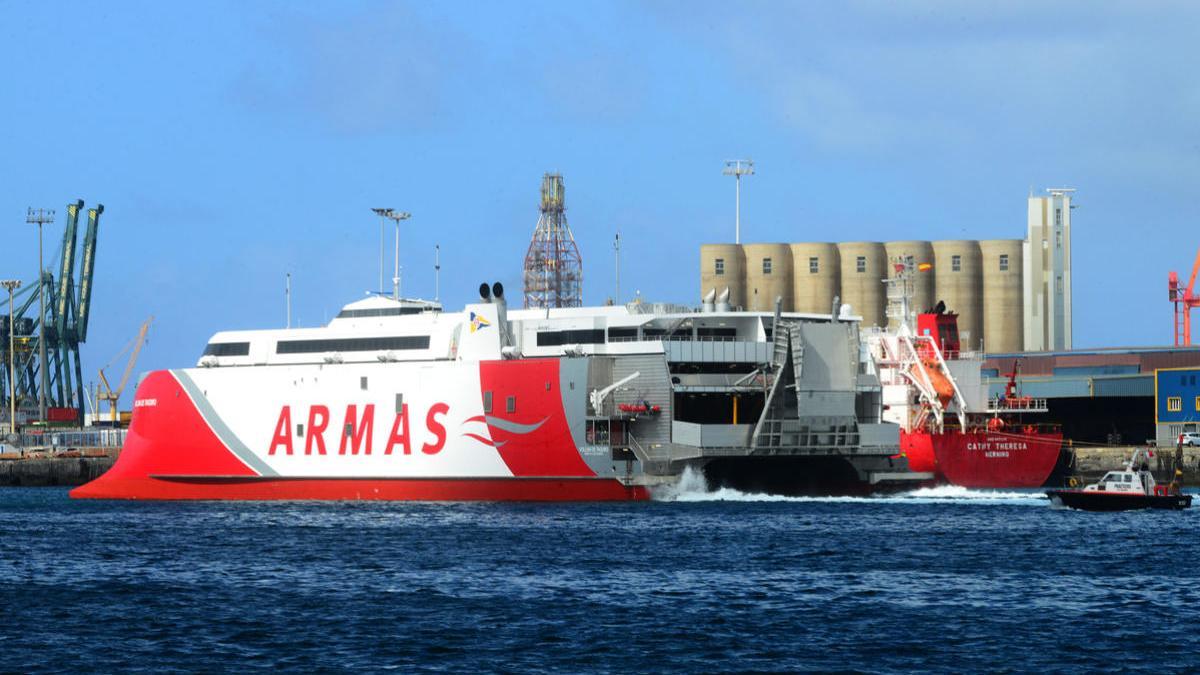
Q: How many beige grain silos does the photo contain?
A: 7